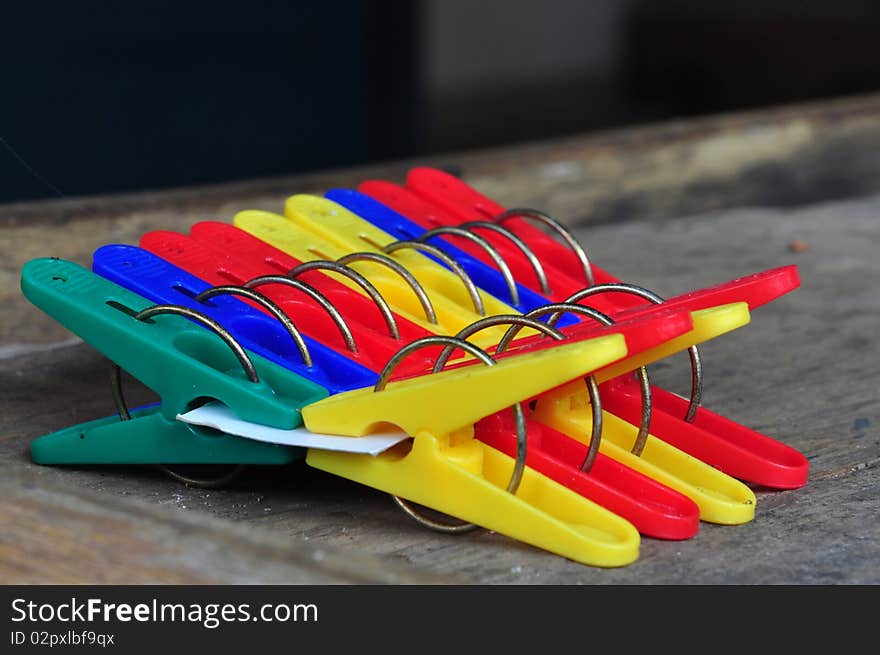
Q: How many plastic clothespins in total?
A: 13